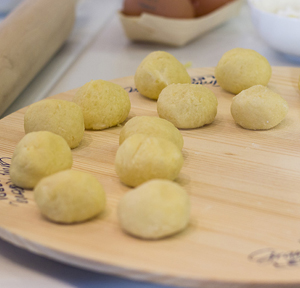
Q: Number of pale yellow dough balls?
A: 11